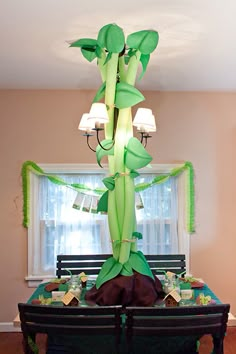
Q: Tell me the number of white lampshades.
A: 4